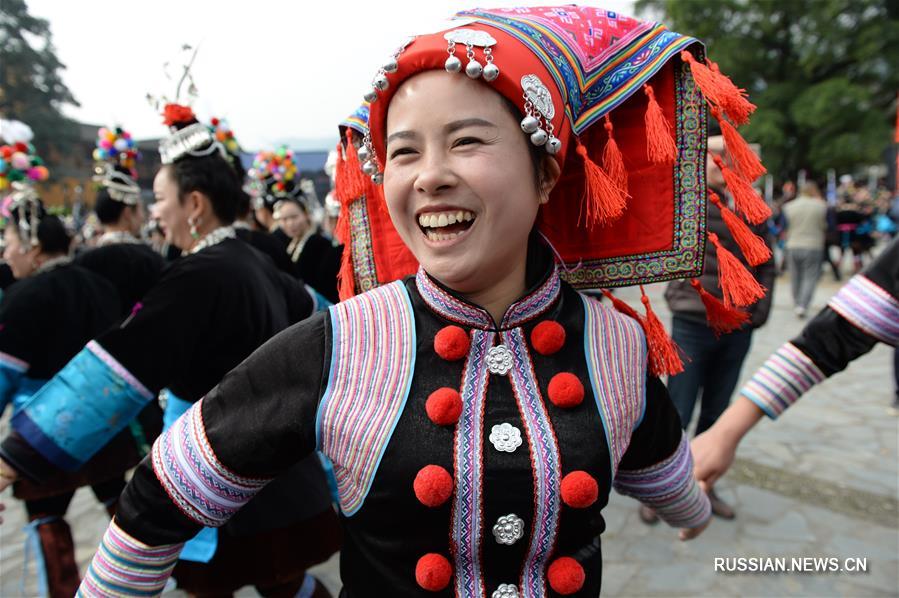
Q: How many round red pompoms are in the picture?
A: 8